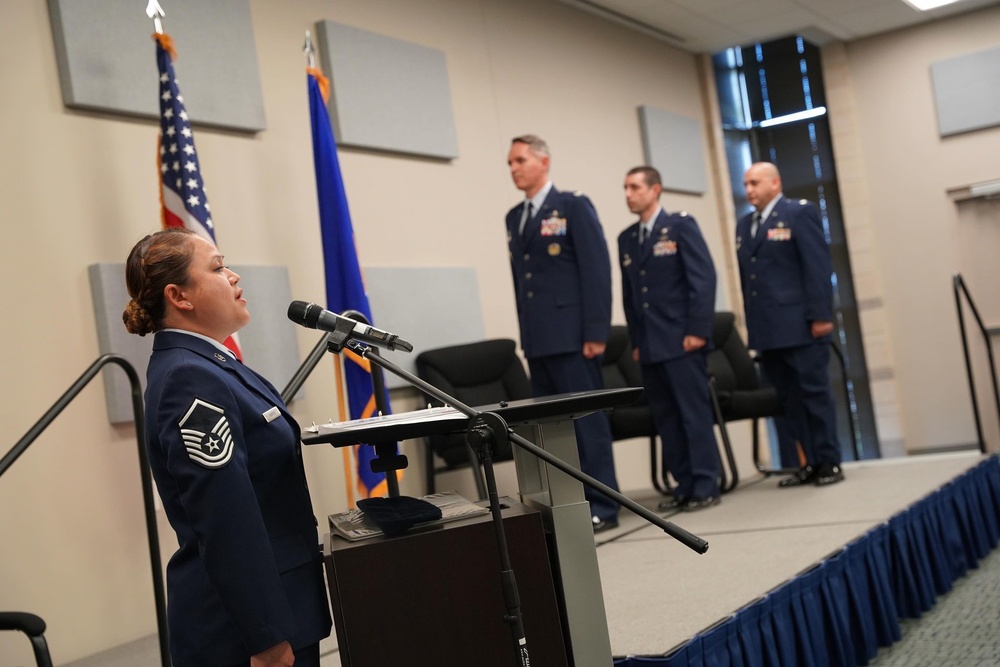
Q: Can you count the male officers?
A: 3